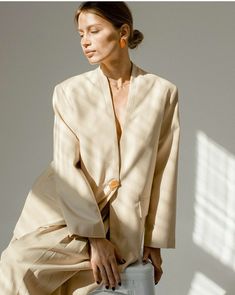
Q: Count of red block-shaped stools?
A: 0